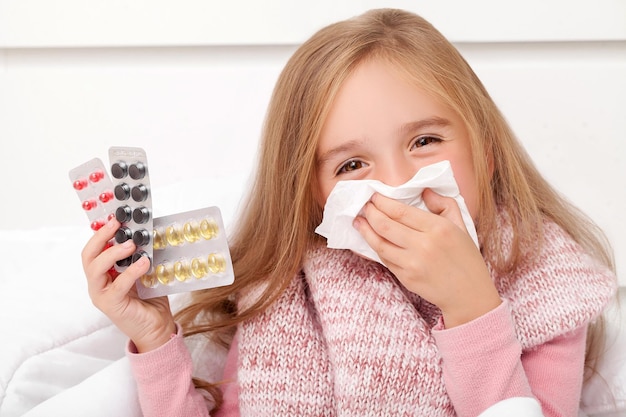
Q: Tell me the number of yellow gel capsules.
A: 9